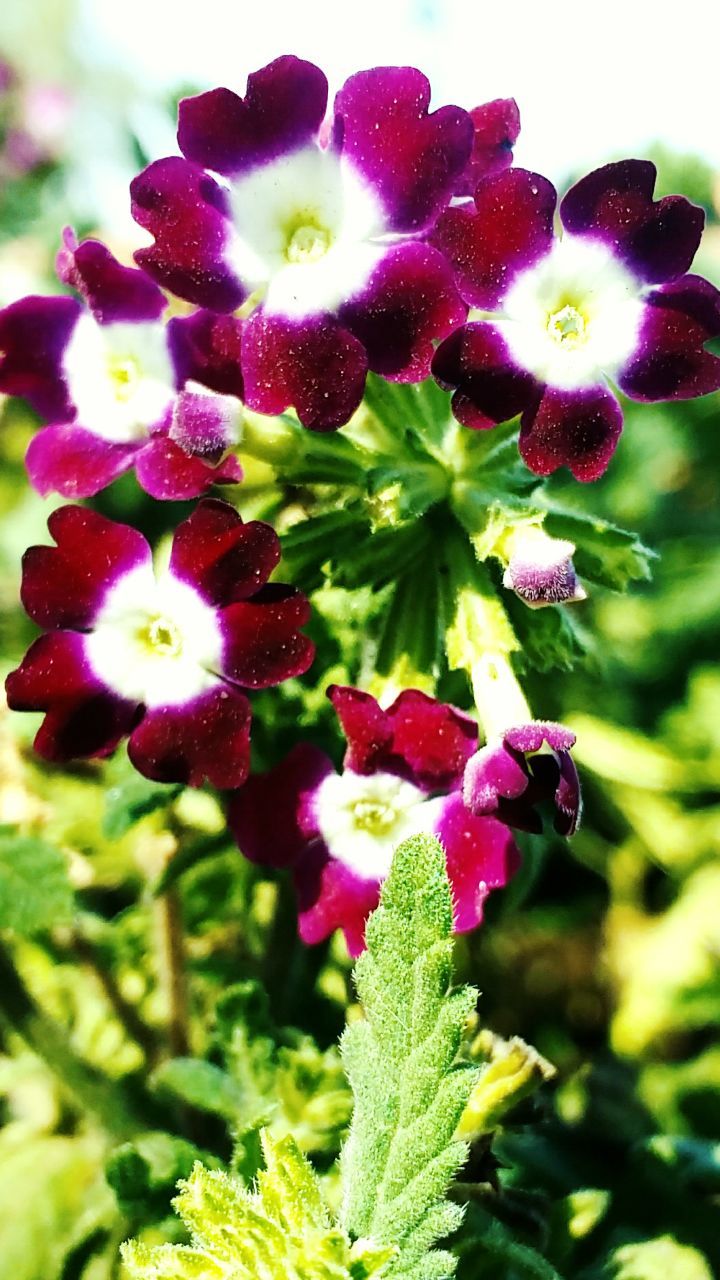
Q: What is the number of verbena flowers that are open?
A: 5